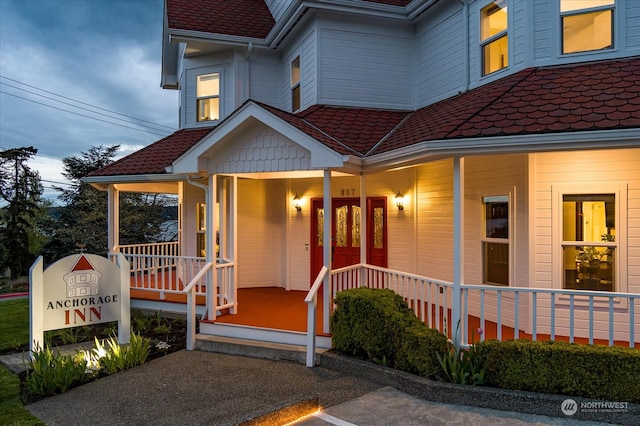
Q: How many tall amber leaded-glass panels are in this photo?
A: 4